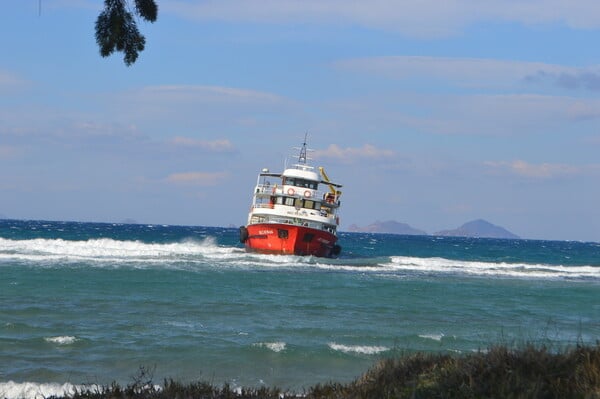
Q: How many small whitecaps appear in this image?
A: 4